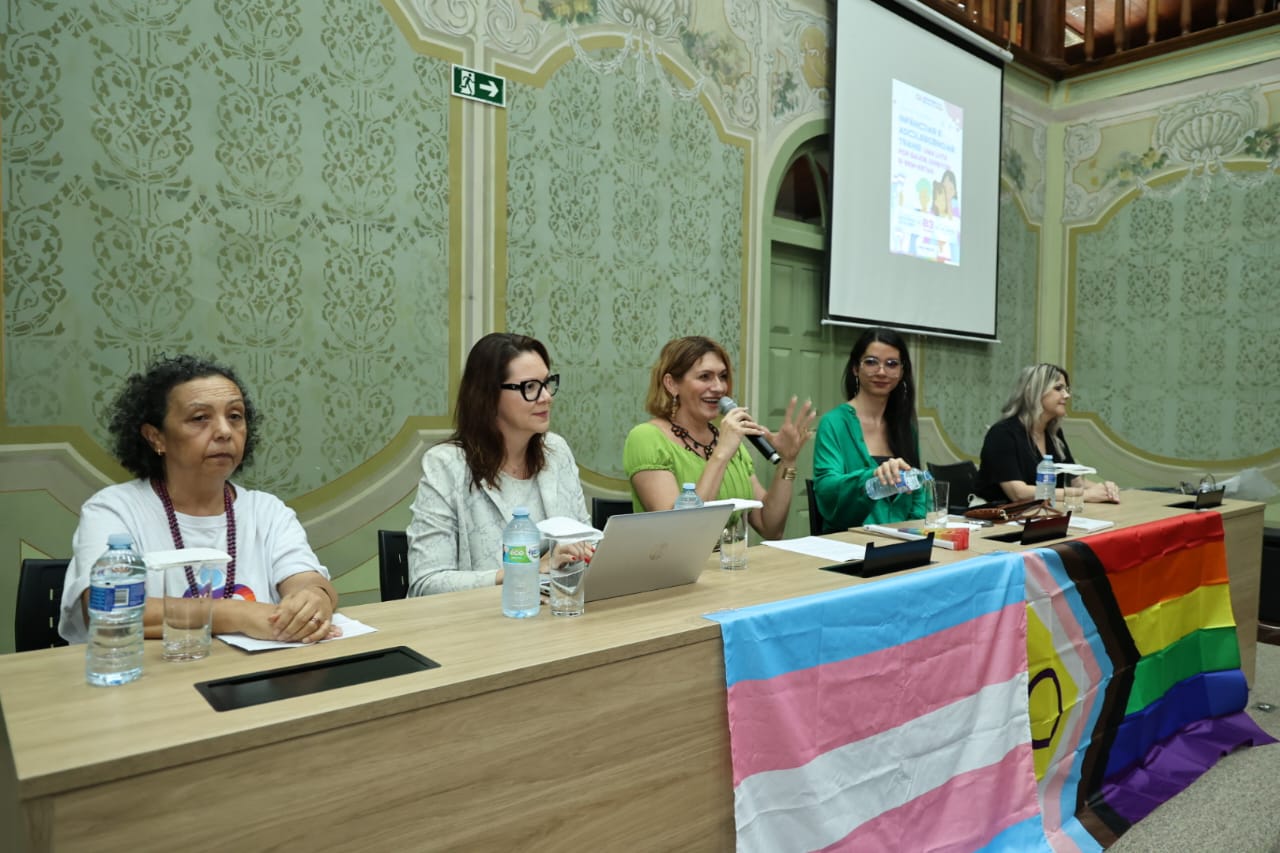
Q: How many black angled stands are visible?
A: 3